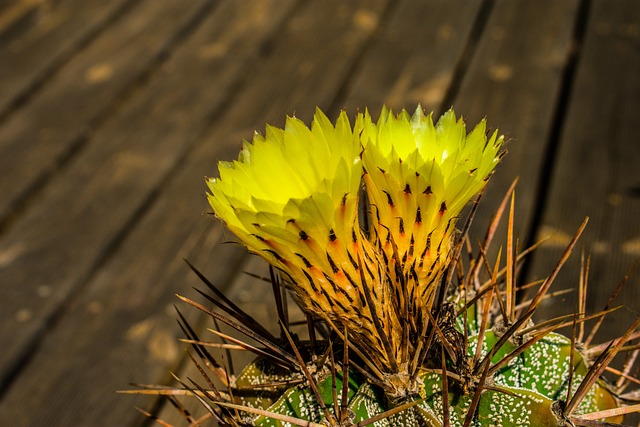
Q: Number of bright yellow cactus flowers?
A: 2